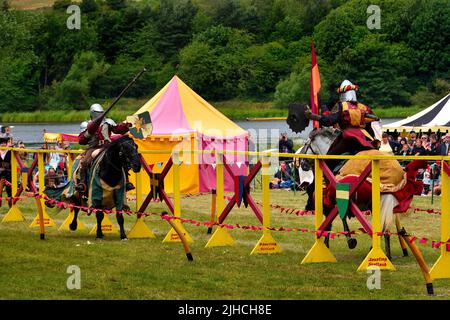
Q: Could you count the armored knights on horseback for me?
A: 2